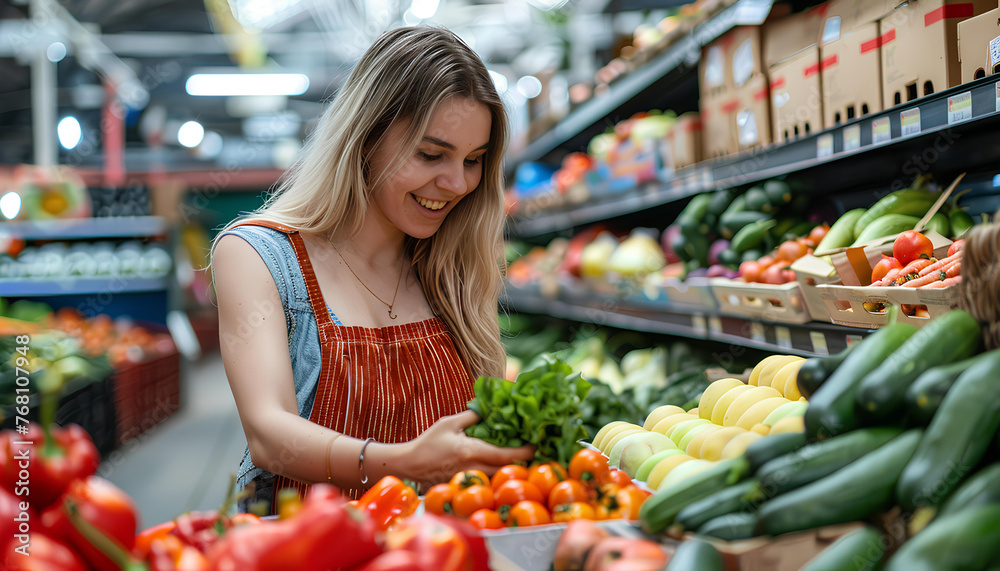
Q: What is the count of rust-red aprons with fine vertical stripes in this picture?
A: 1